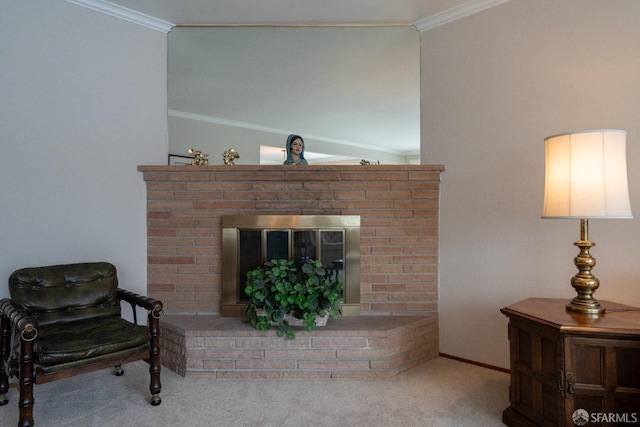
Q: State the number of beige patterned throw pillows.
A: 0